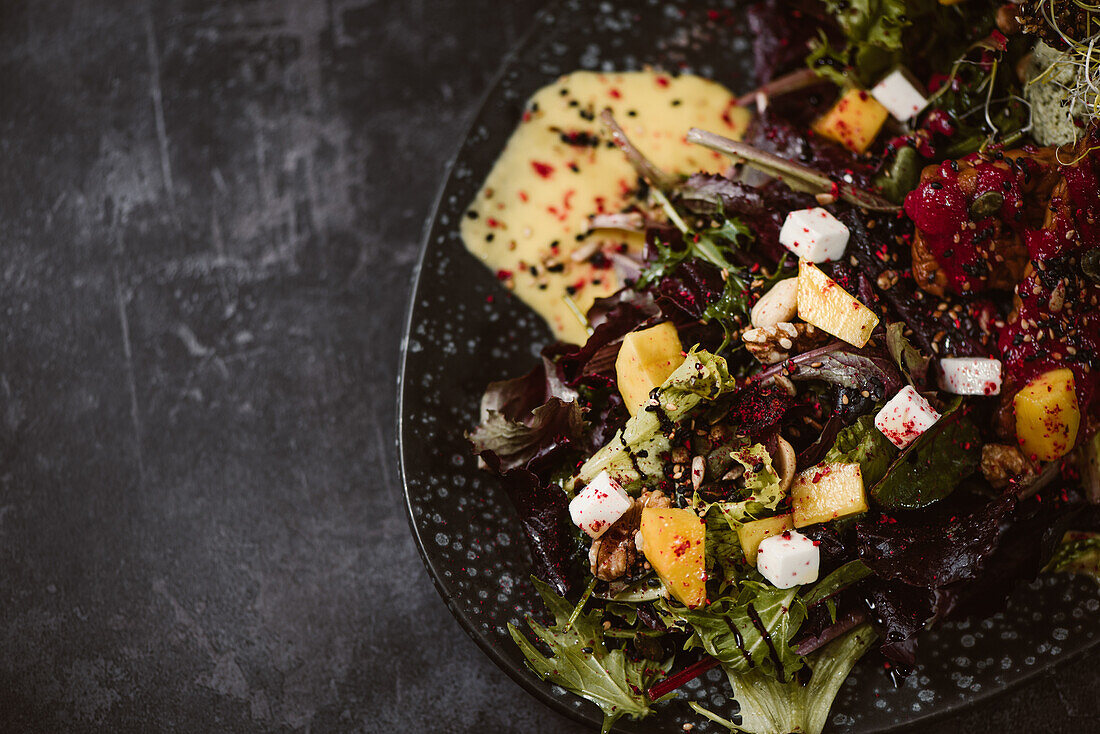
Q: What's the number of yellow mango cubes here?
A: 7